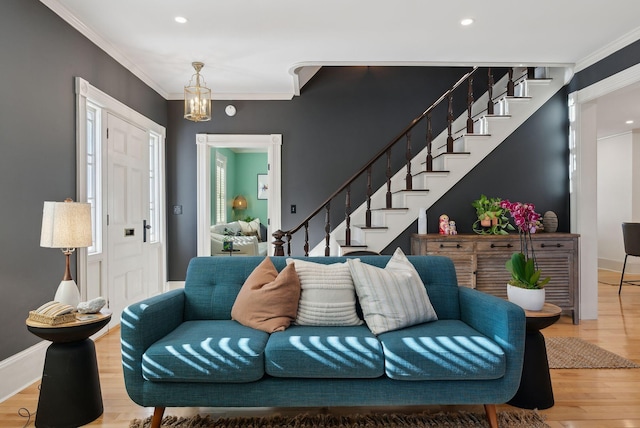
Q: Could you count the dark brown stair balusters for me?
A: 13